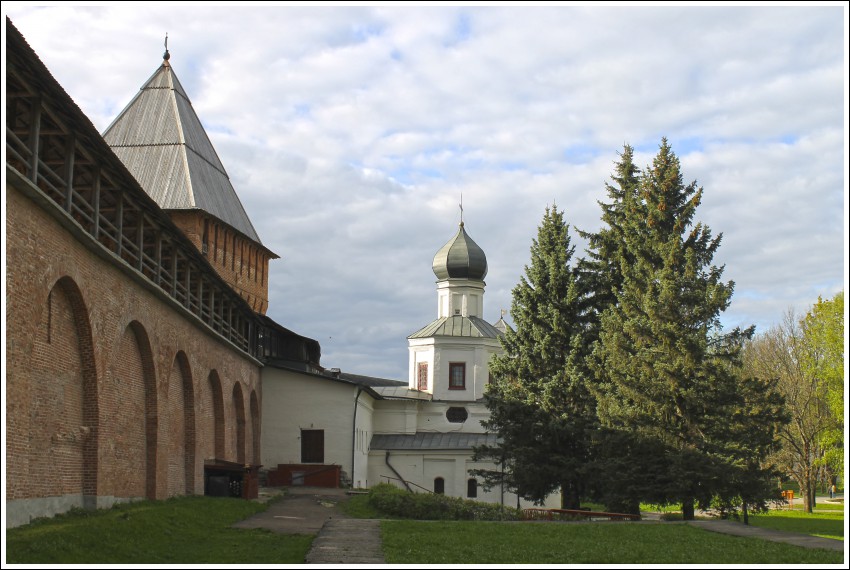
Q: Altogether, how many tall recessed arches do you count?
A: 6